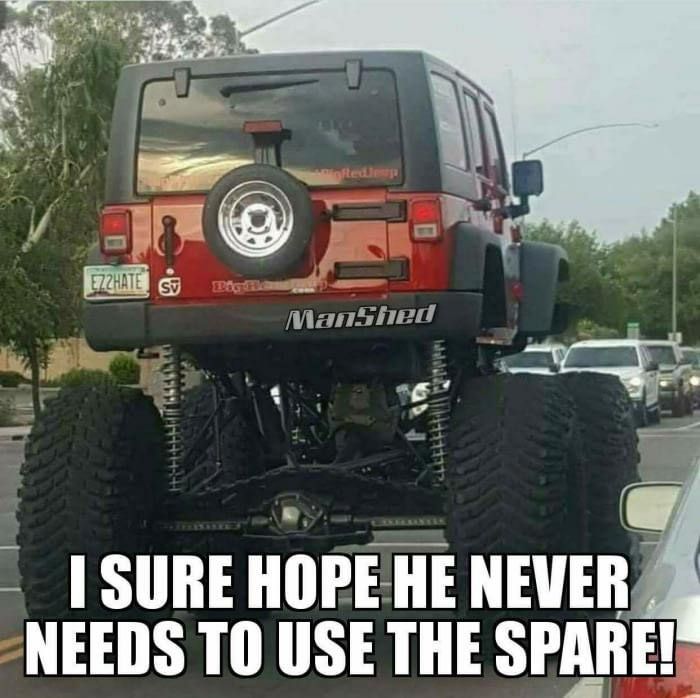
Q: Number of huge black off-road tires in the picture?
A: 4